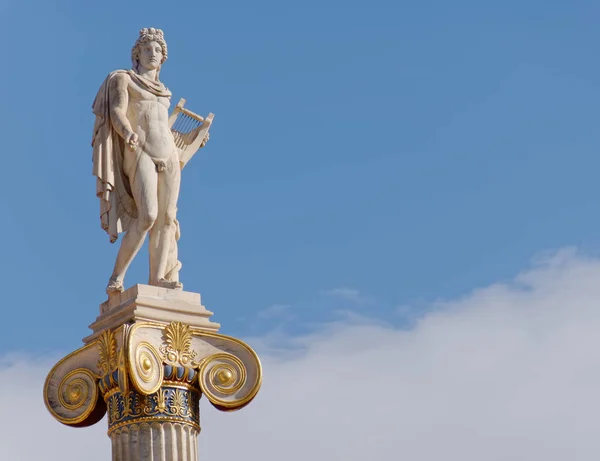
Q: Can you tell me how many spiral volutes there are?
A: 3